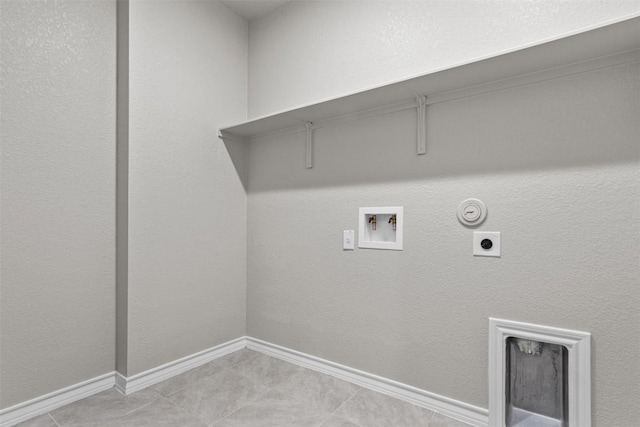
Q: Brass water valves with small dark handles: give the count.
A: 2